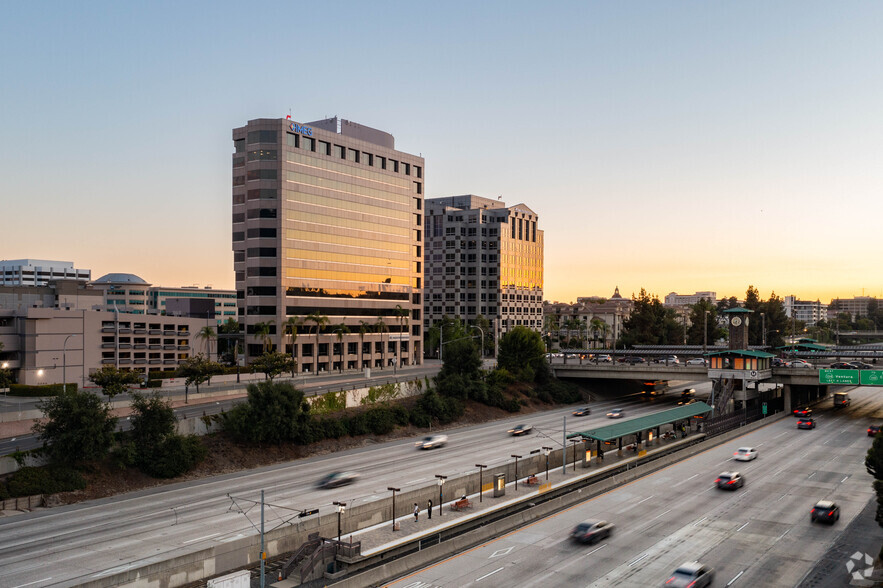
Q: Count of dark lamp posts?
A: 7